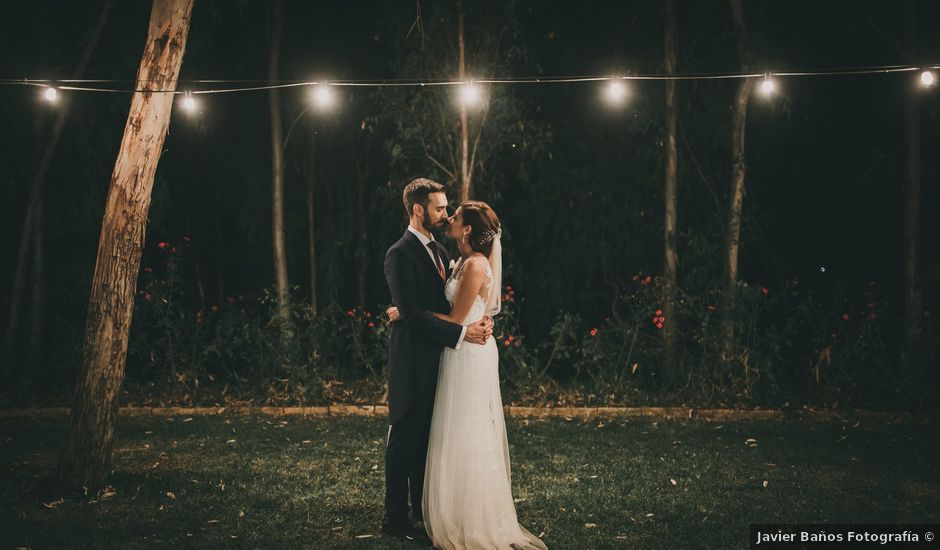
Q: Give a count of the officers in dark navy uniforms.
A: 0